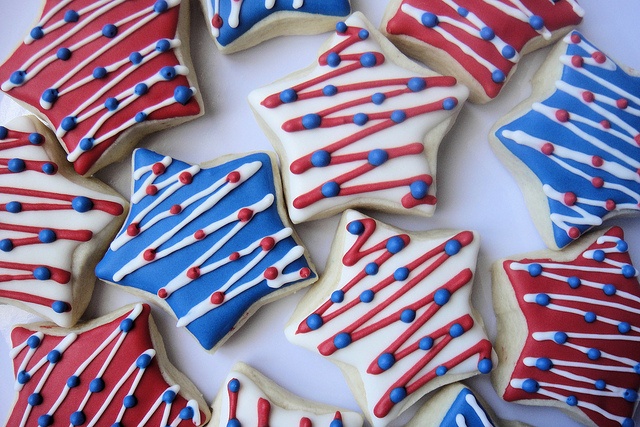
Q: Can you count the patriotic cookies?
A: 12